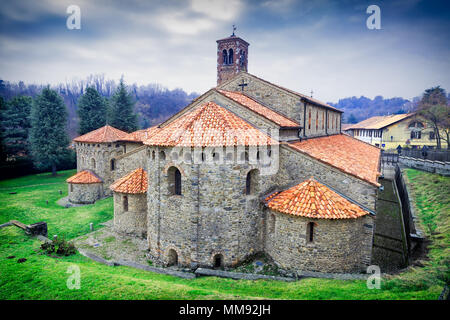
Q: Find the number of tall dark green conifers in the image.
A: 4